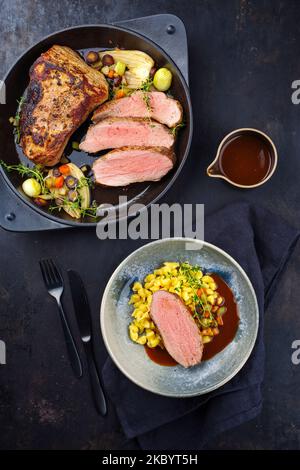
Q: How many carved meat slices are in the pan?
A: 3